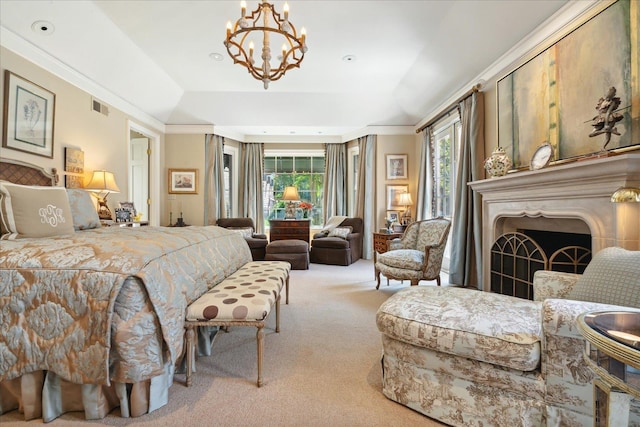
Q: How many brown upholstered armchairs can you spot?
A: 2